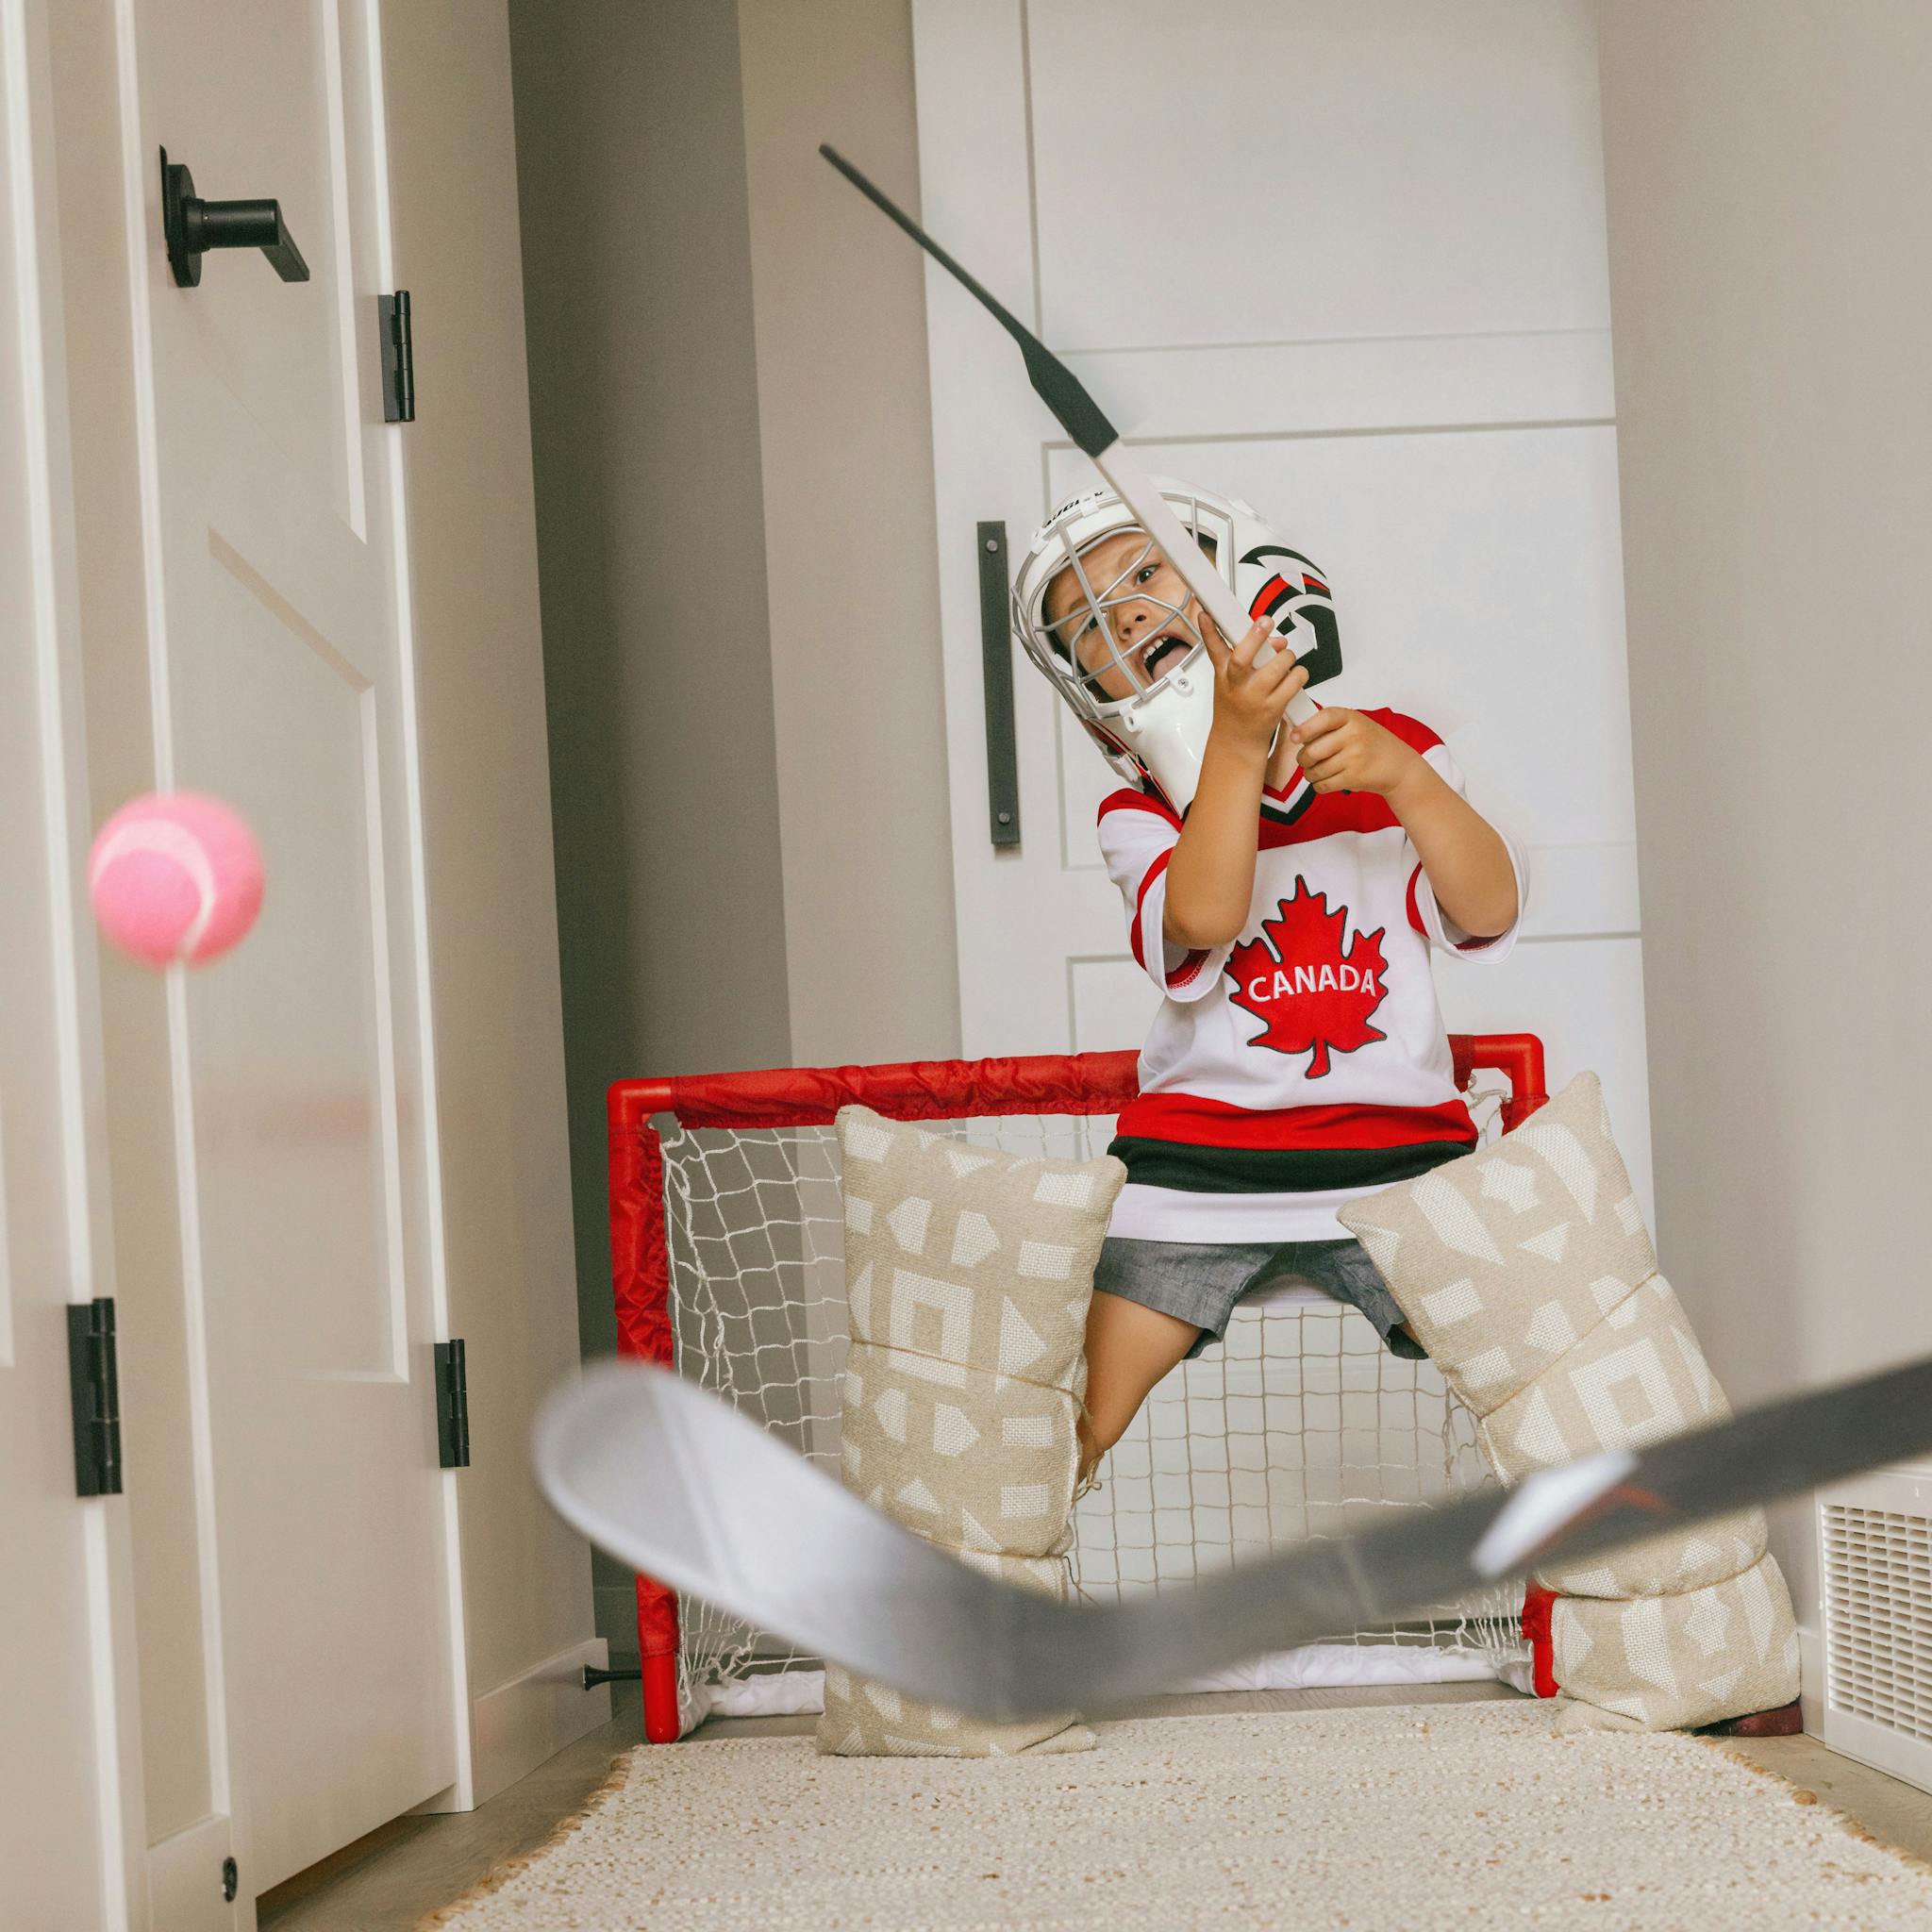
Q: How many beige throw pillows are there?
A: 2